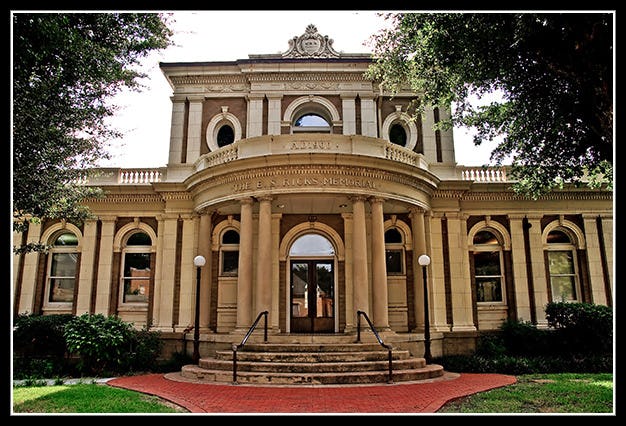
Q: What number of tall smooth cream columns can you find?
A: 6